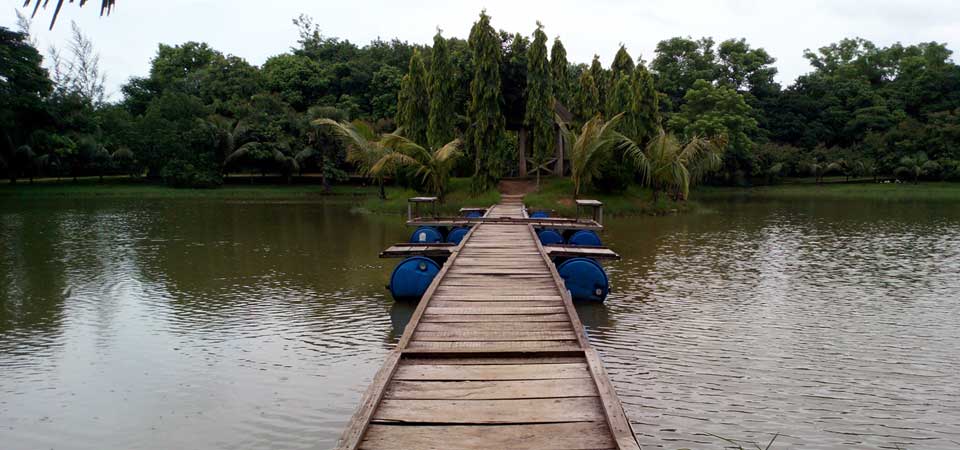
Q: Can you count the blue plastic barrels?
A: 8